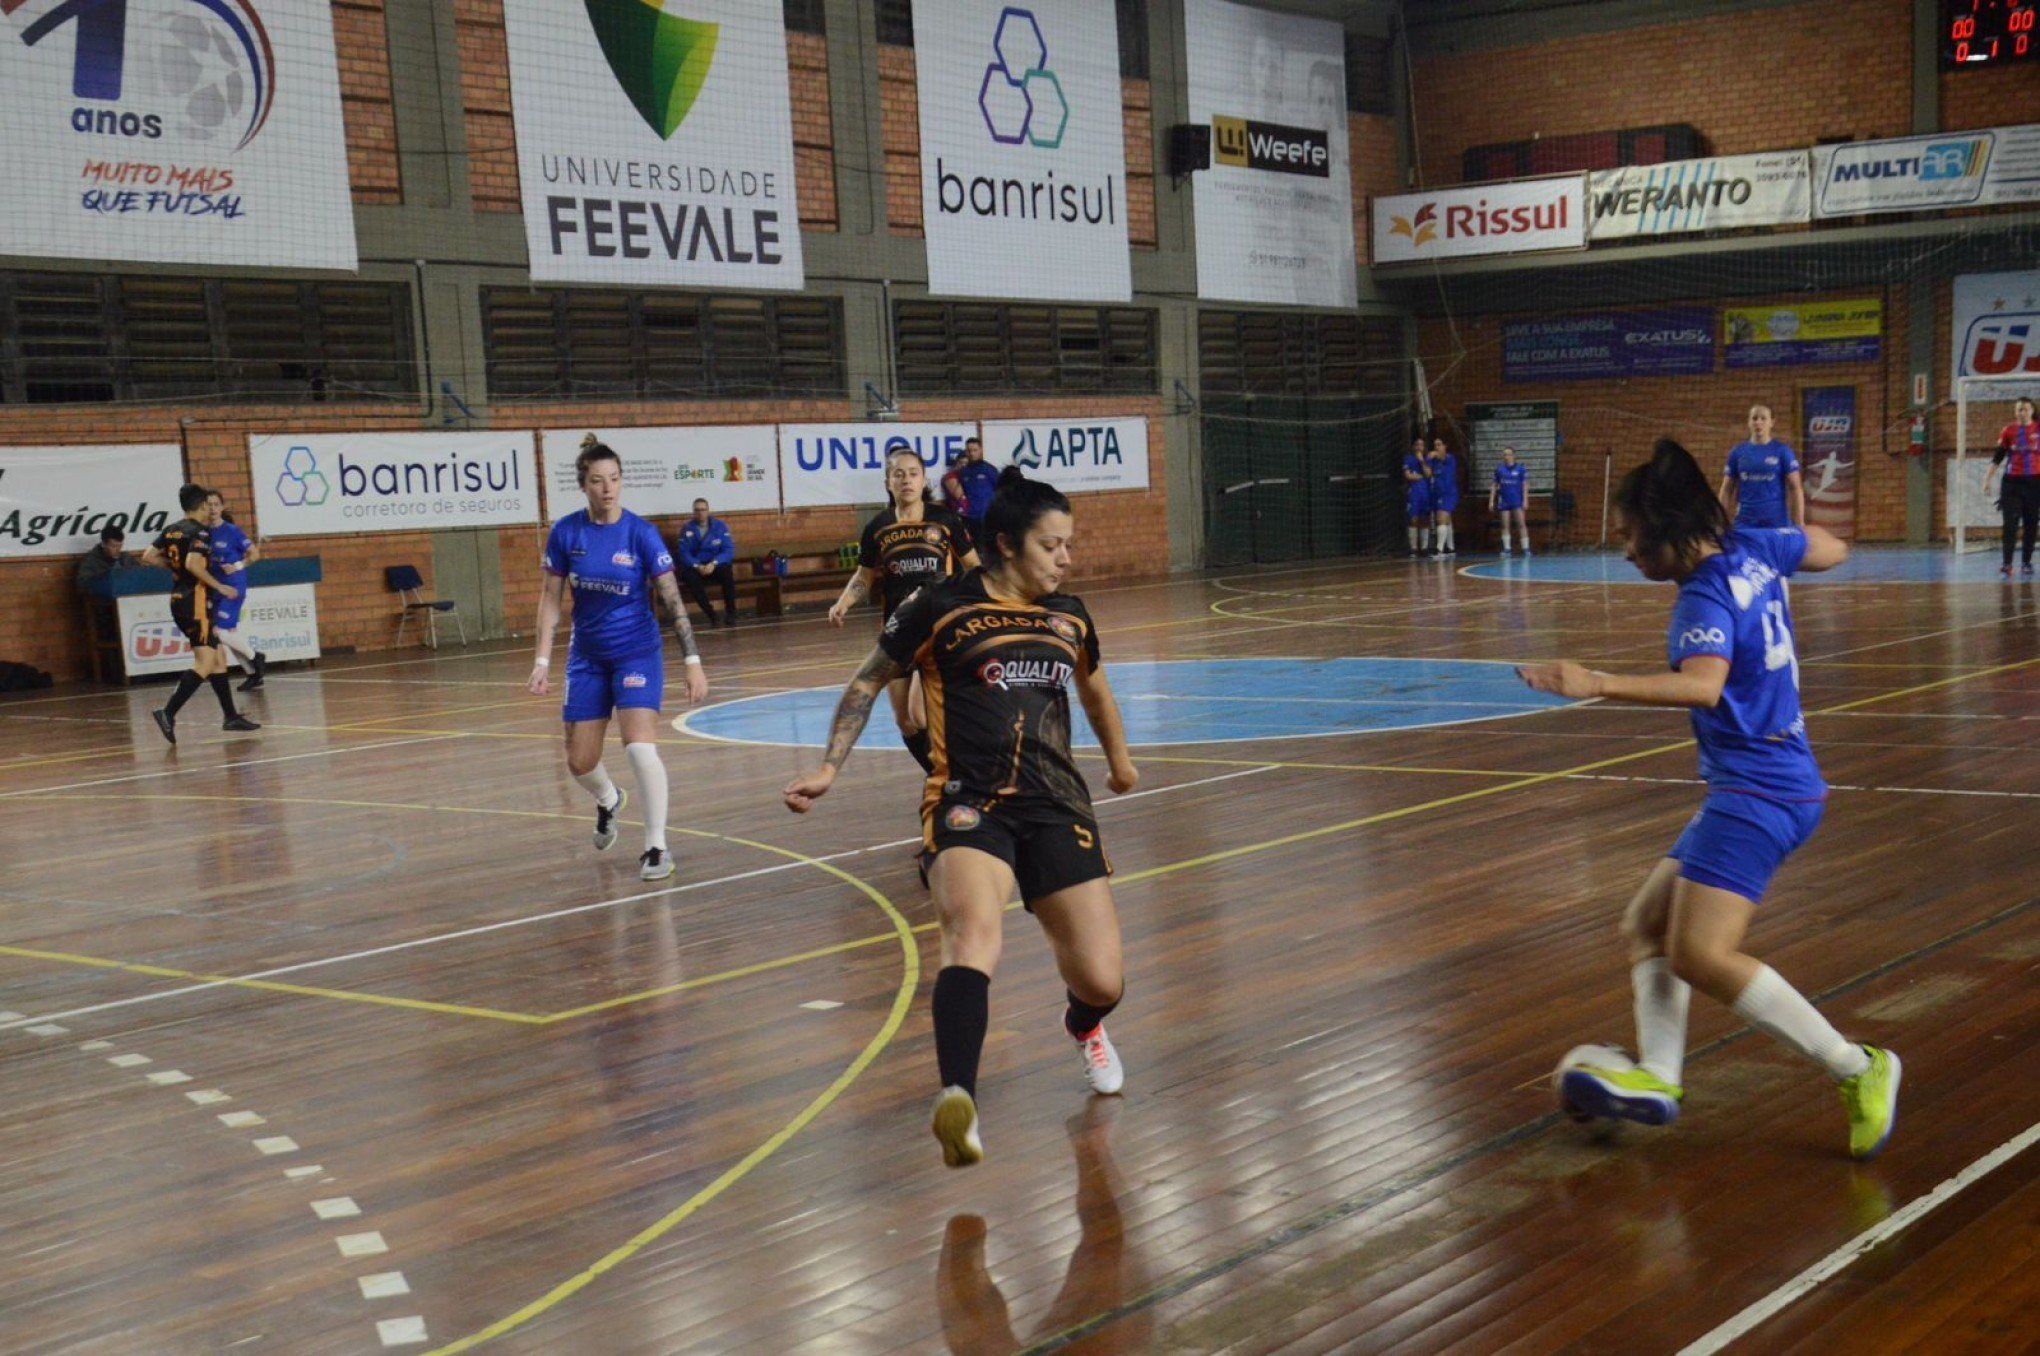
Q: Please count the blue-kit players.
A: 7